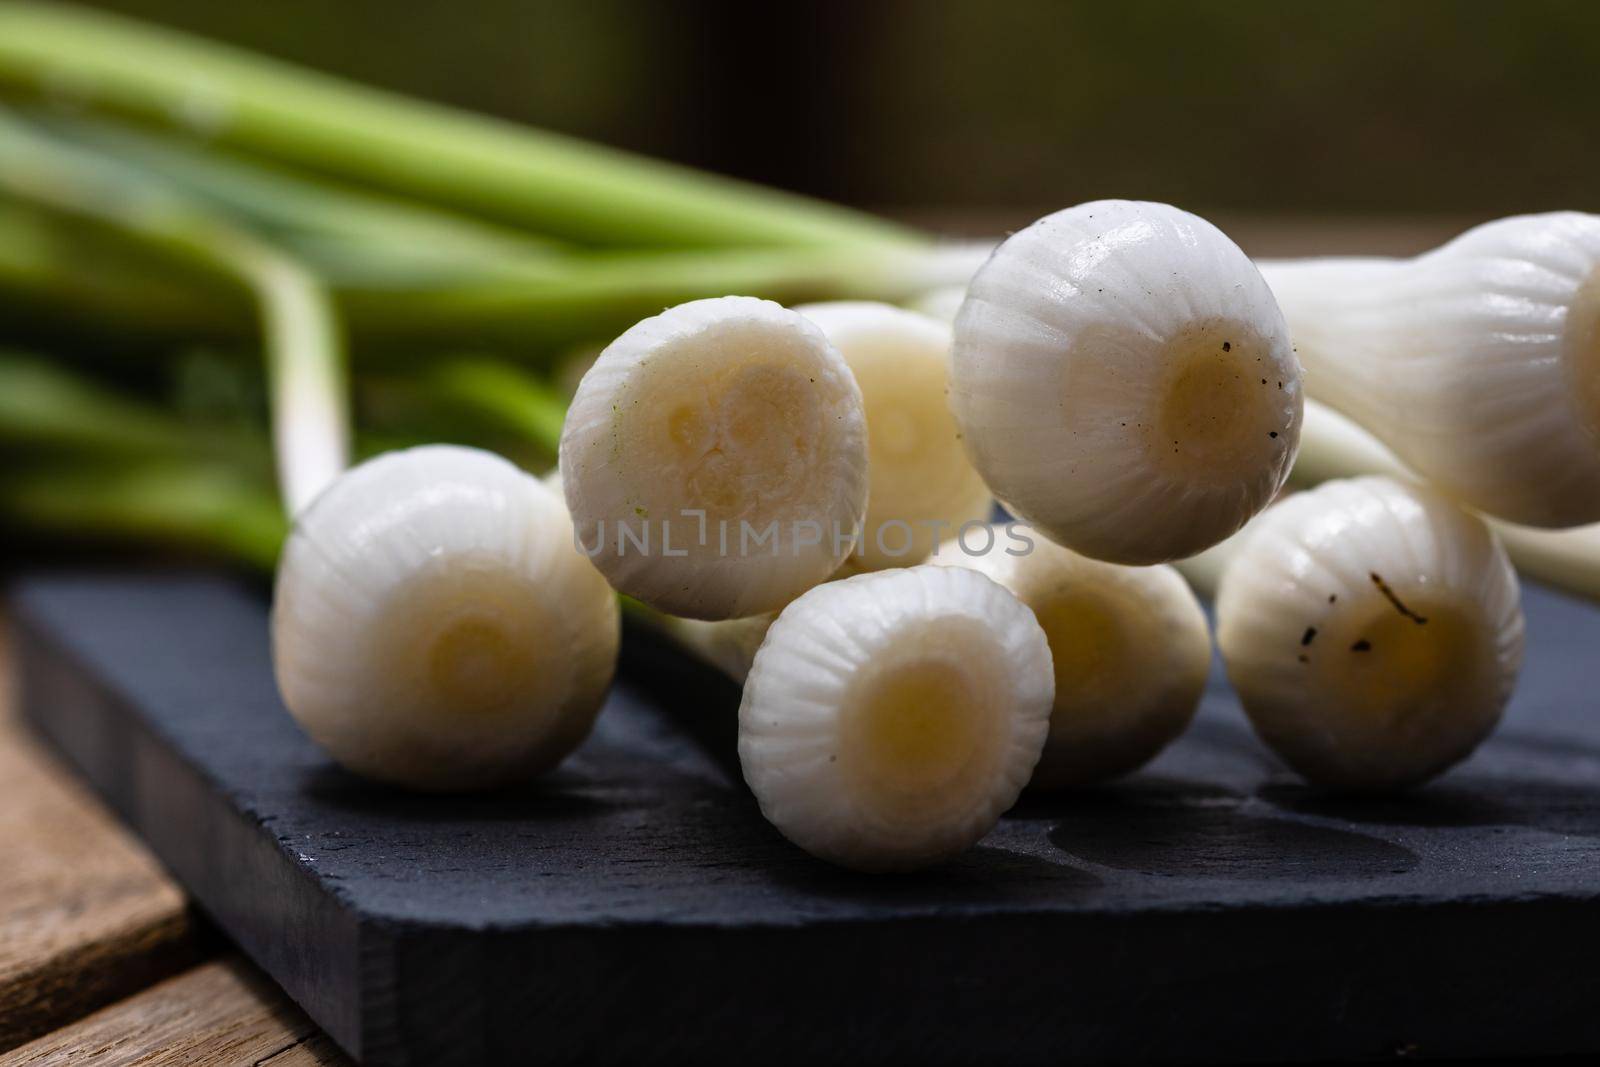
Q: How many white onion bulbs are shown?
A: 8